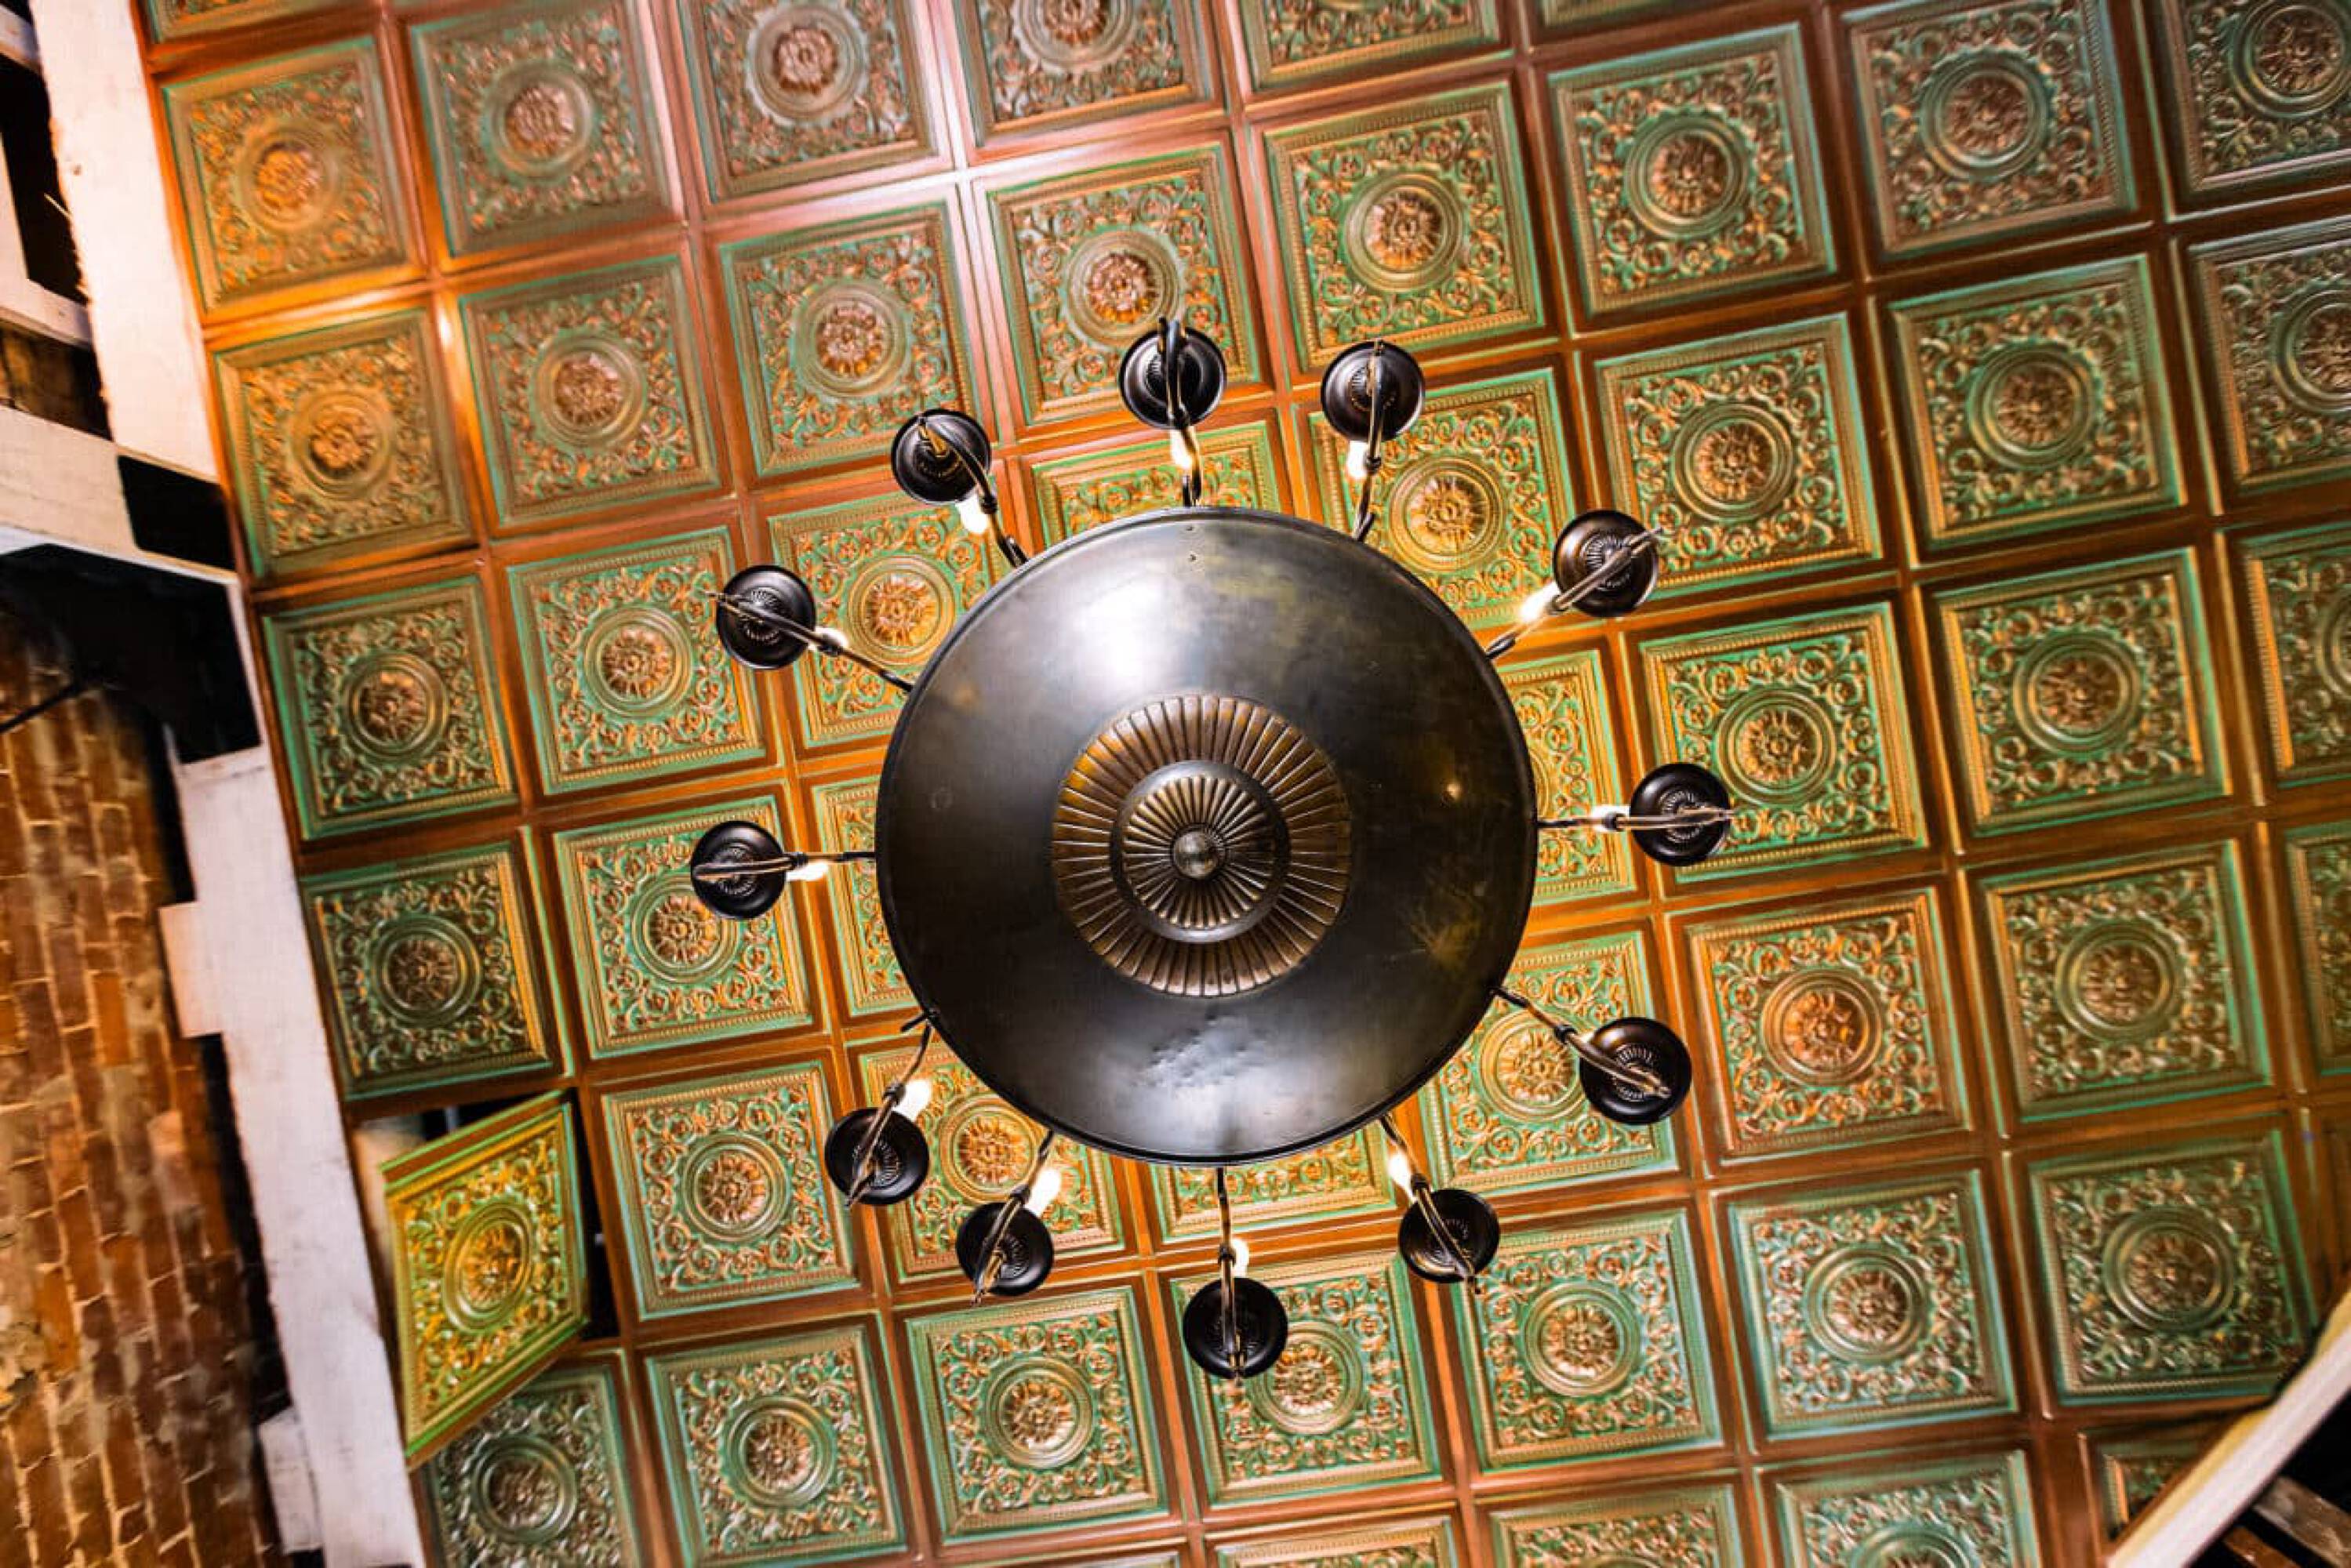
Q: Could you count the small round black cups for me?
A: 12